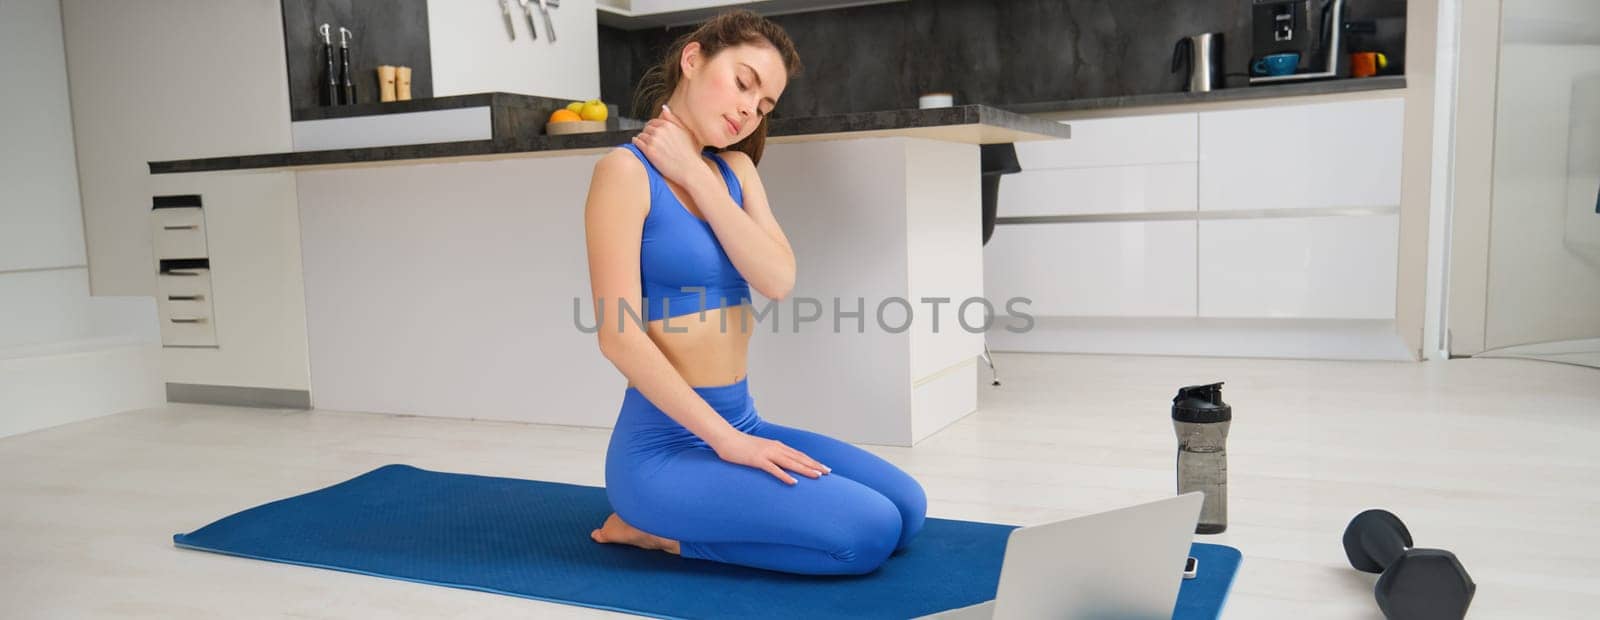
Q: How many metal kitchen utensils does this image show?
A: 3